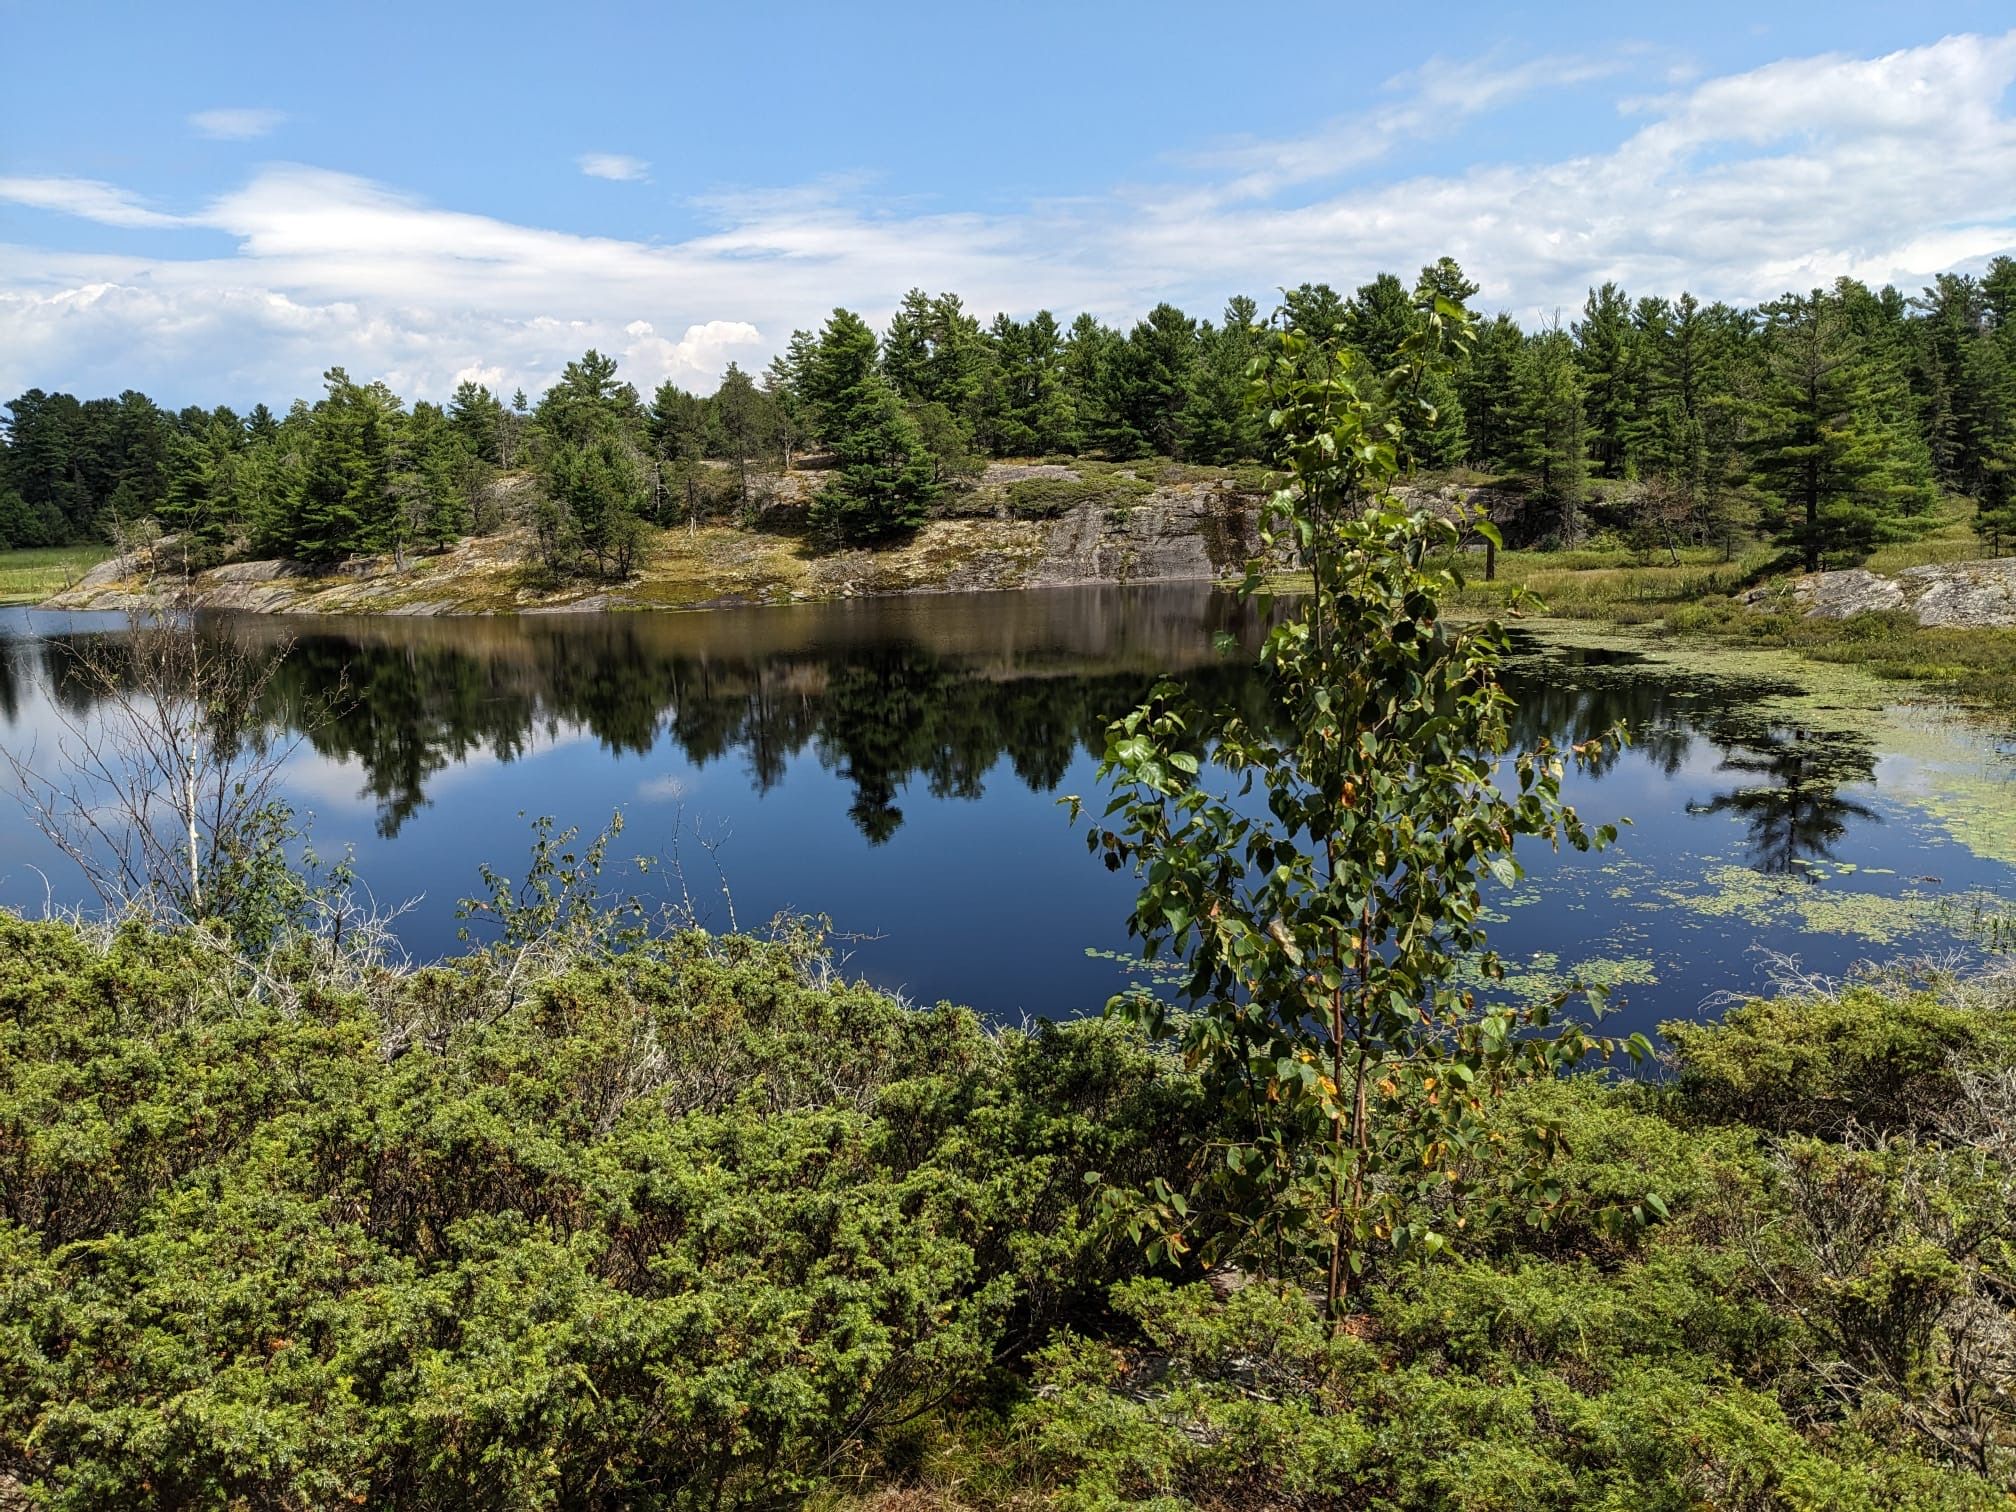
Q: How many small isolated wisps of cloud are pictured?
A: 2